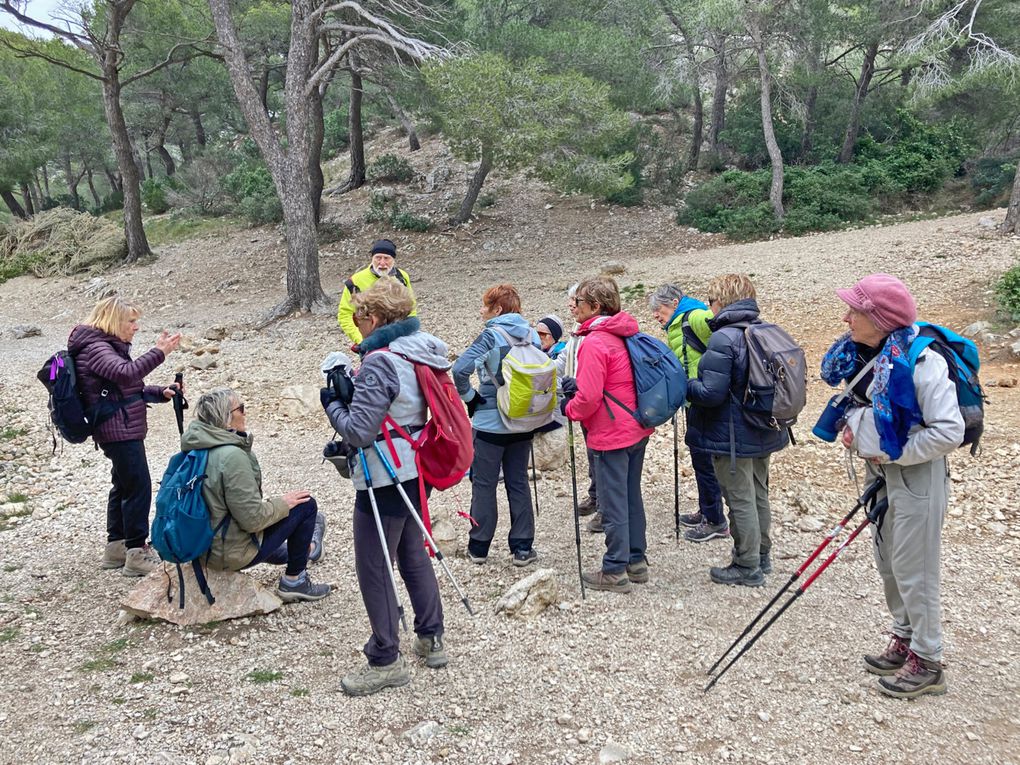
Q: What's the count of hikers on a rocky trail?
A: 11